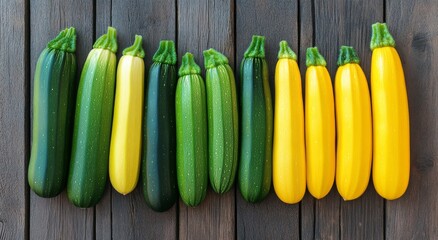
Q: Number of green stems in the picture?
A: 11